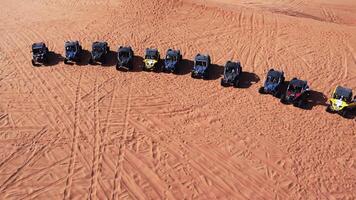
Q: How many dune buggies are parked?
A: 11